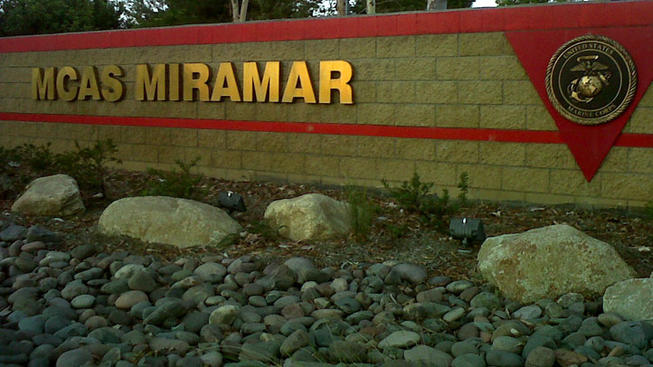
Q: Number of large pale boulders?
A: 5